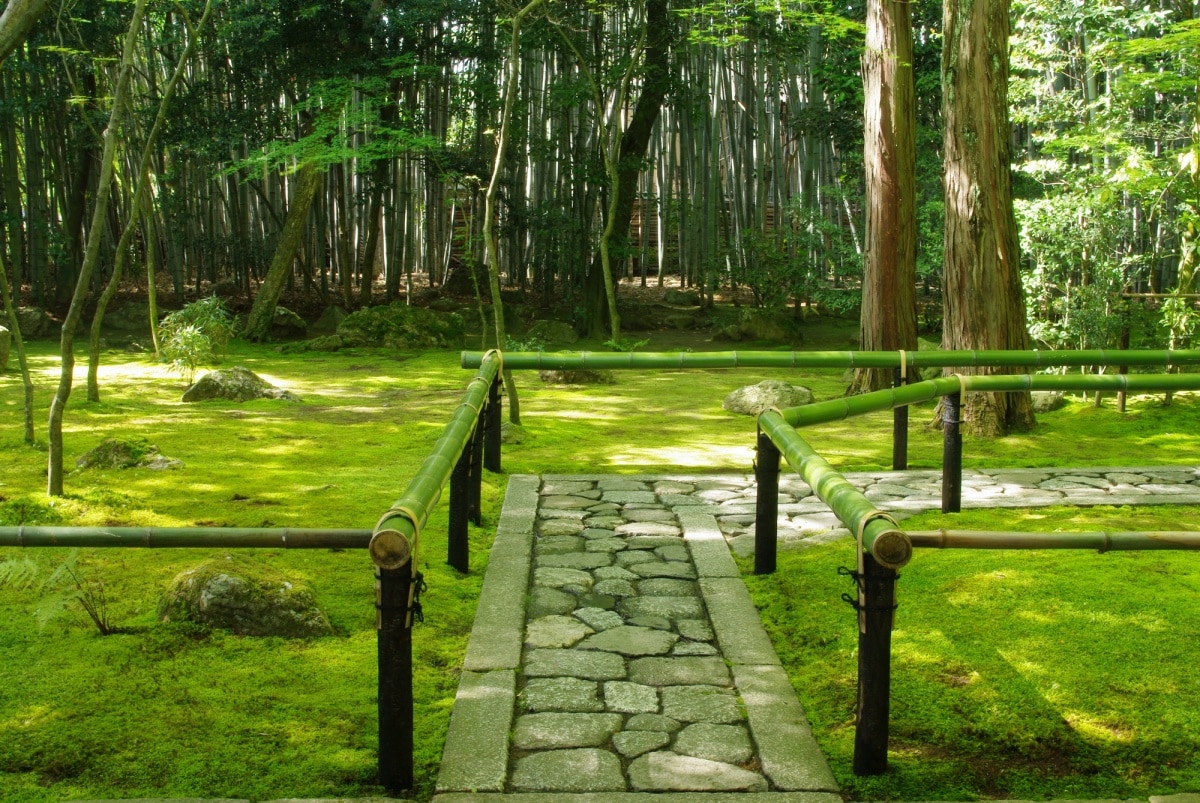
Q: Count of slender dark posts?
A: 8